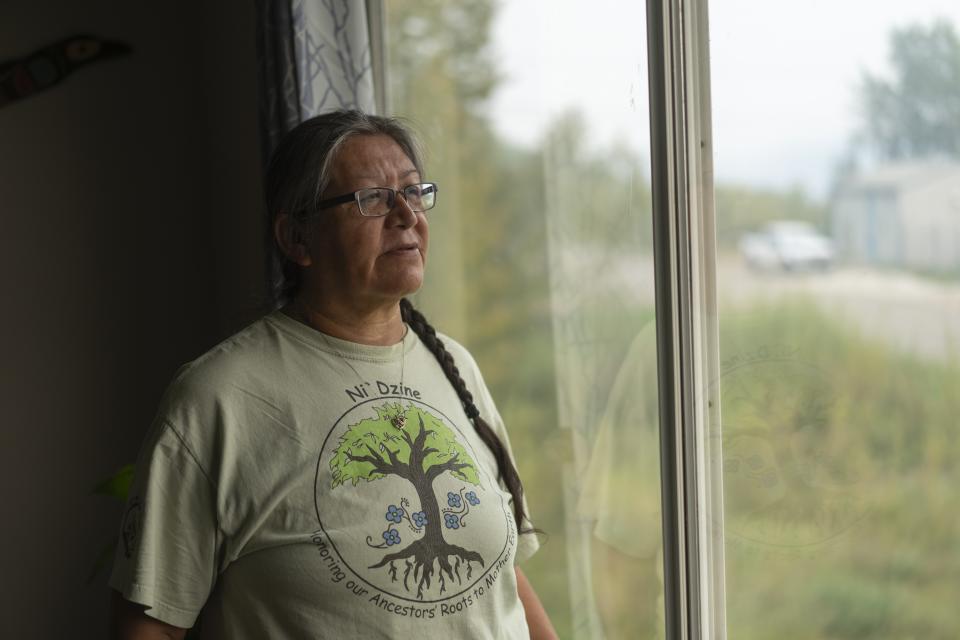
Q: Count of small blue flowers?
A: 6